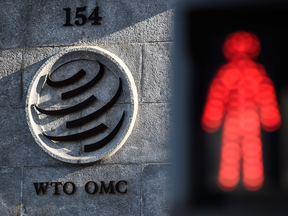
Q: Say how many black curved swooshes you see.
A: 6